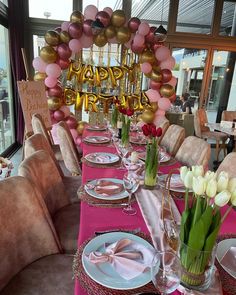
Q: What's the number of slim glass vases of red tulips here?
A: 3